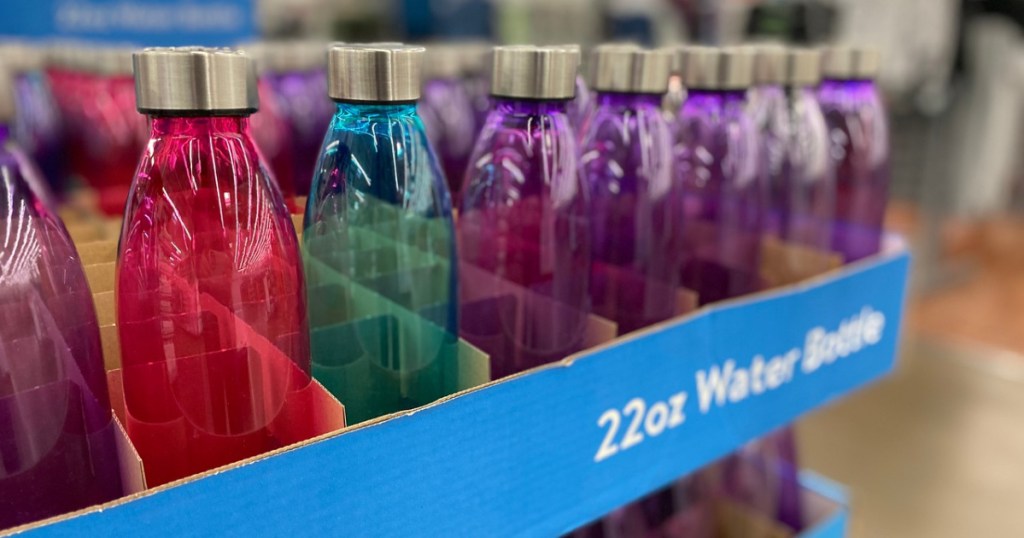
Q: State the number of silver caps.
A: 7